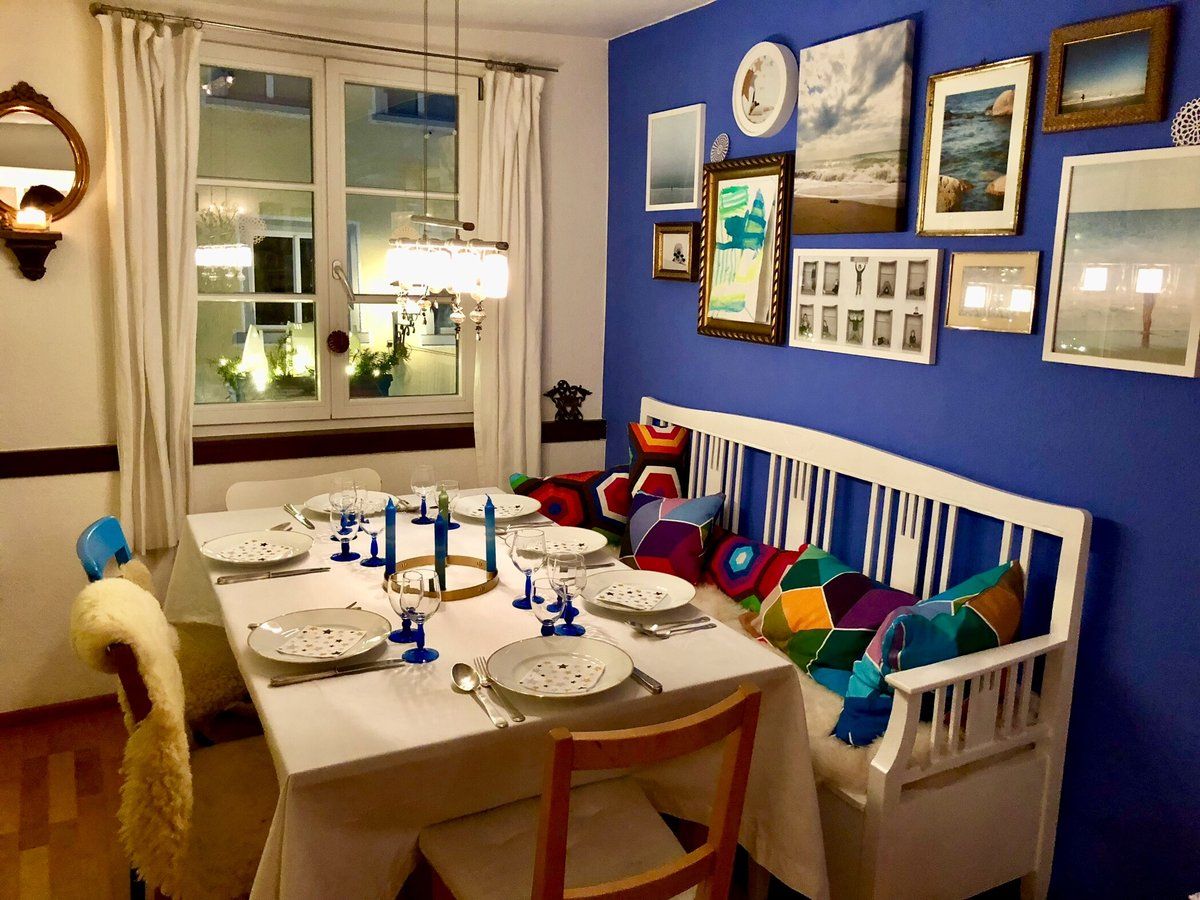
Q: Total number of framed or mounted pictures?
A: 10